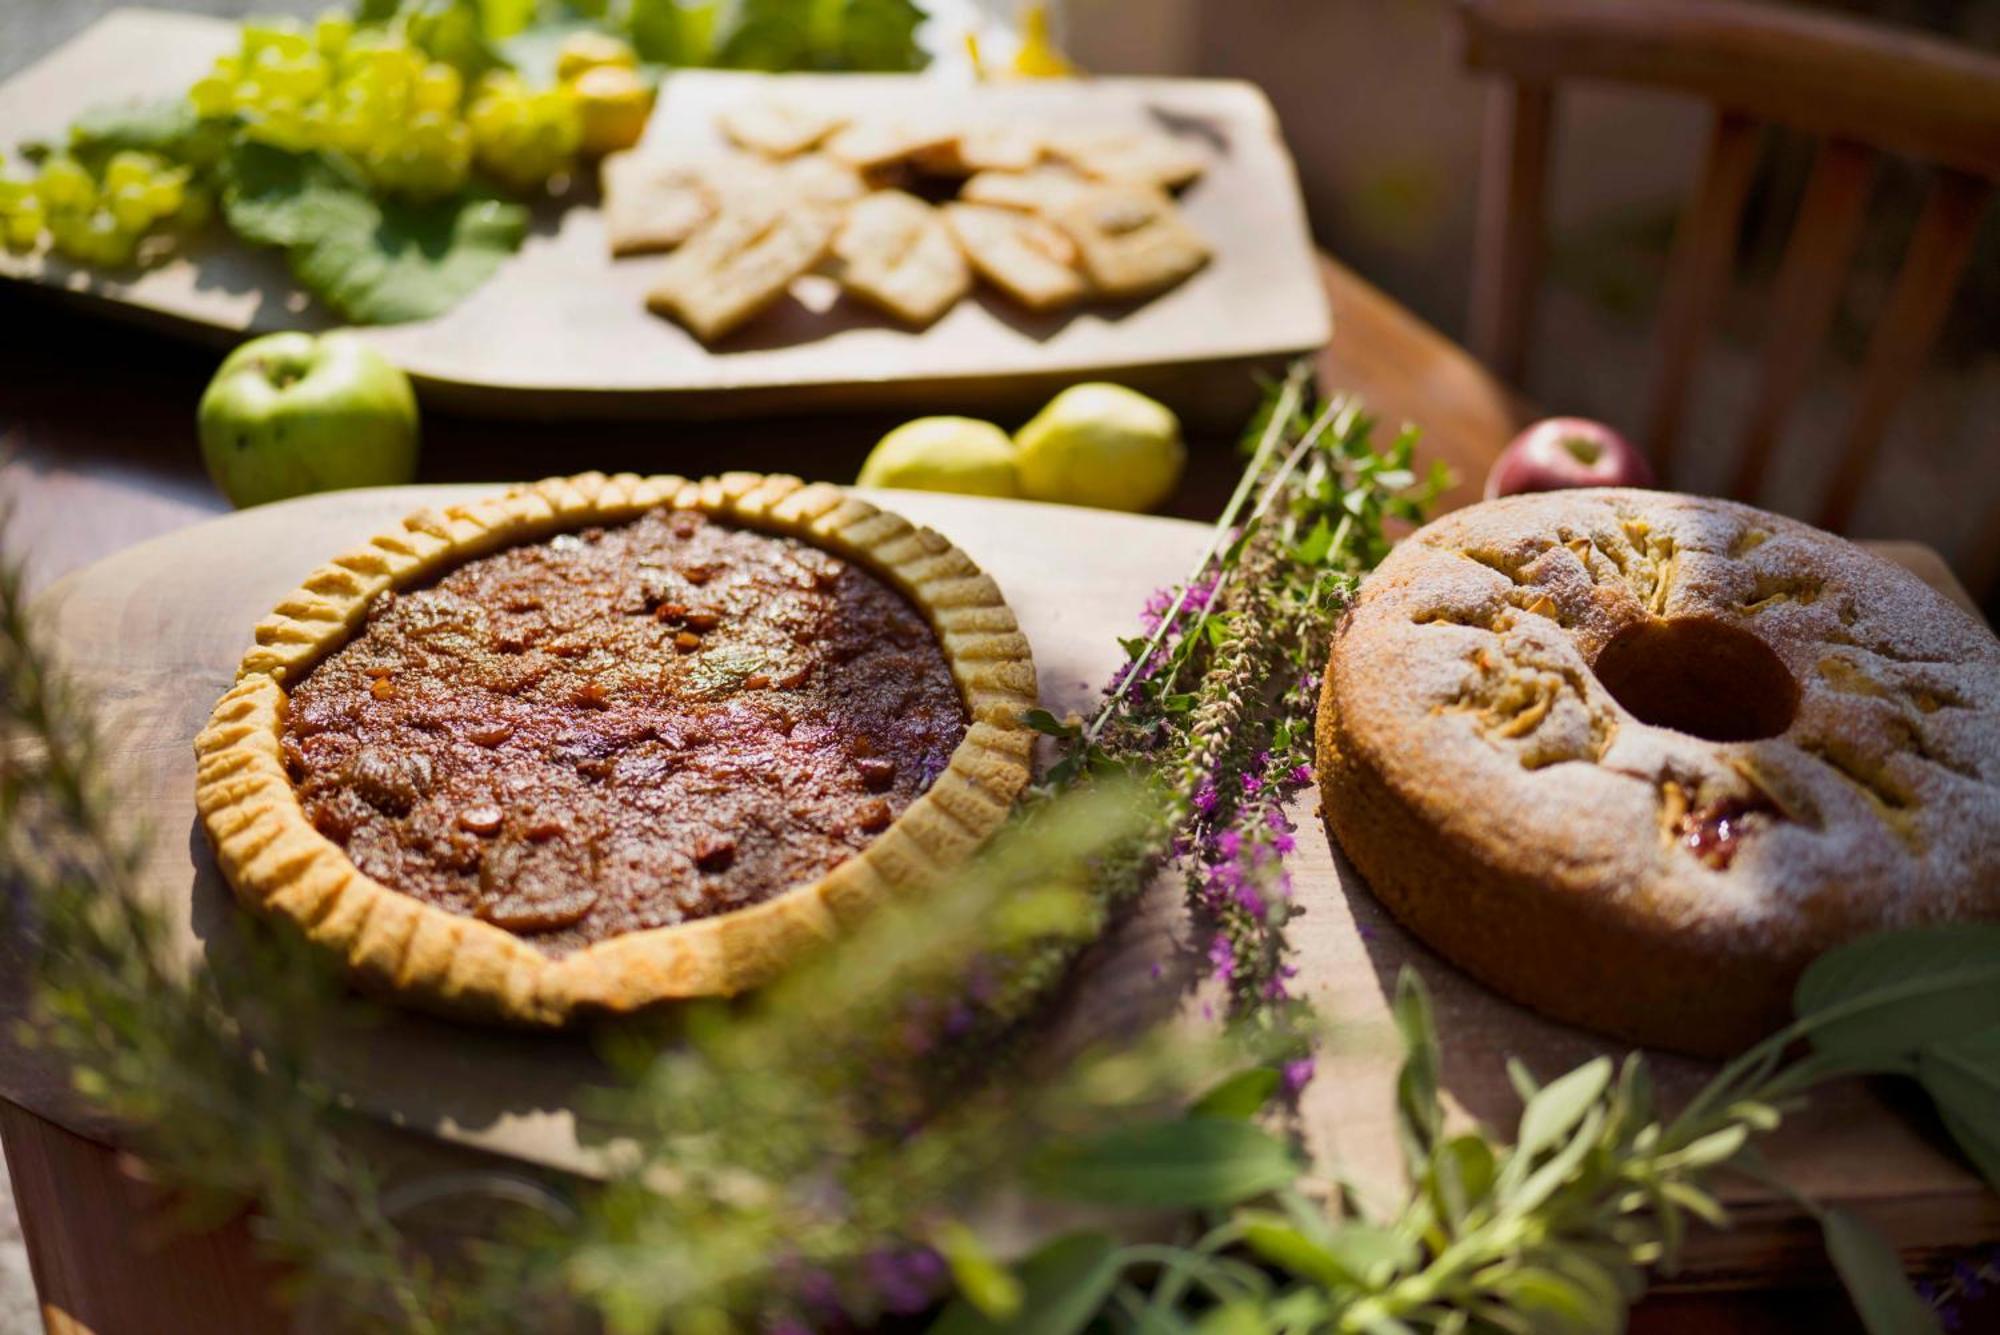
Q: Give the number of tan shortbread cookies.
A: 11